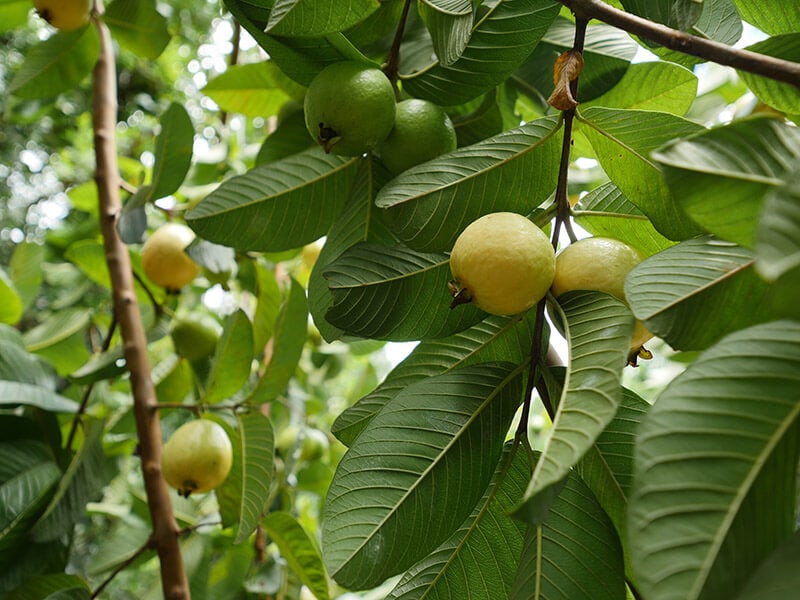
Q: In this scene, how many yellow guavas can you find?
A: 5